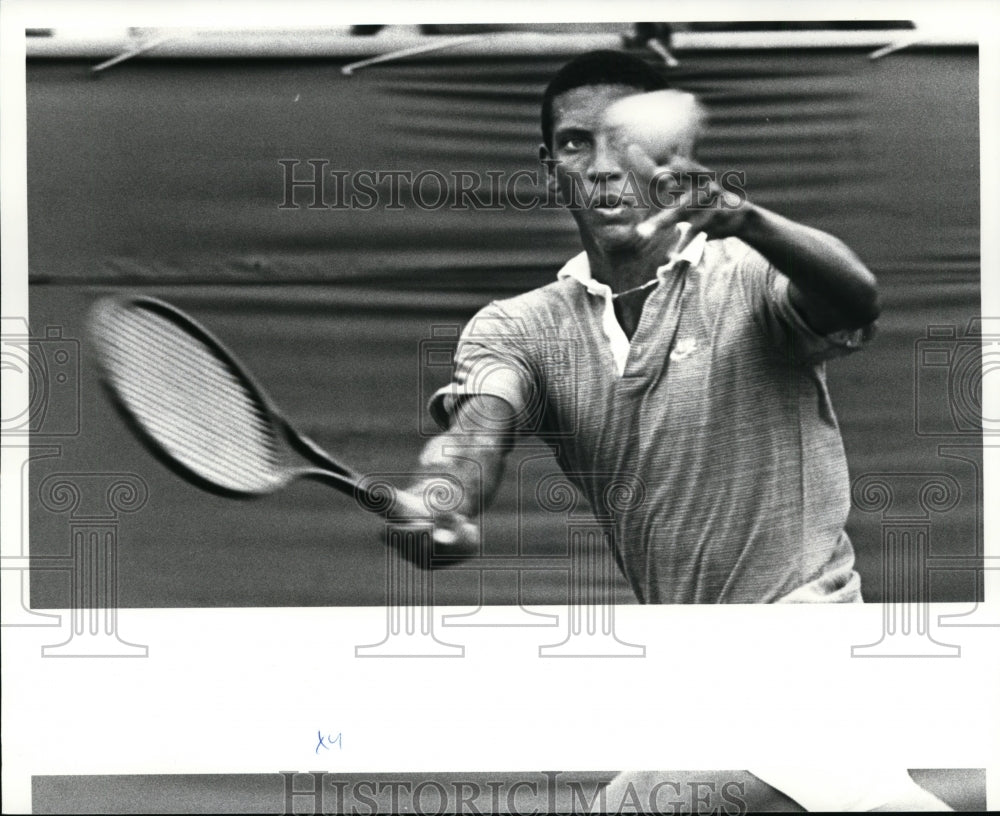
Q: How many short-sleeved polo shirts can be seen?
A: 1